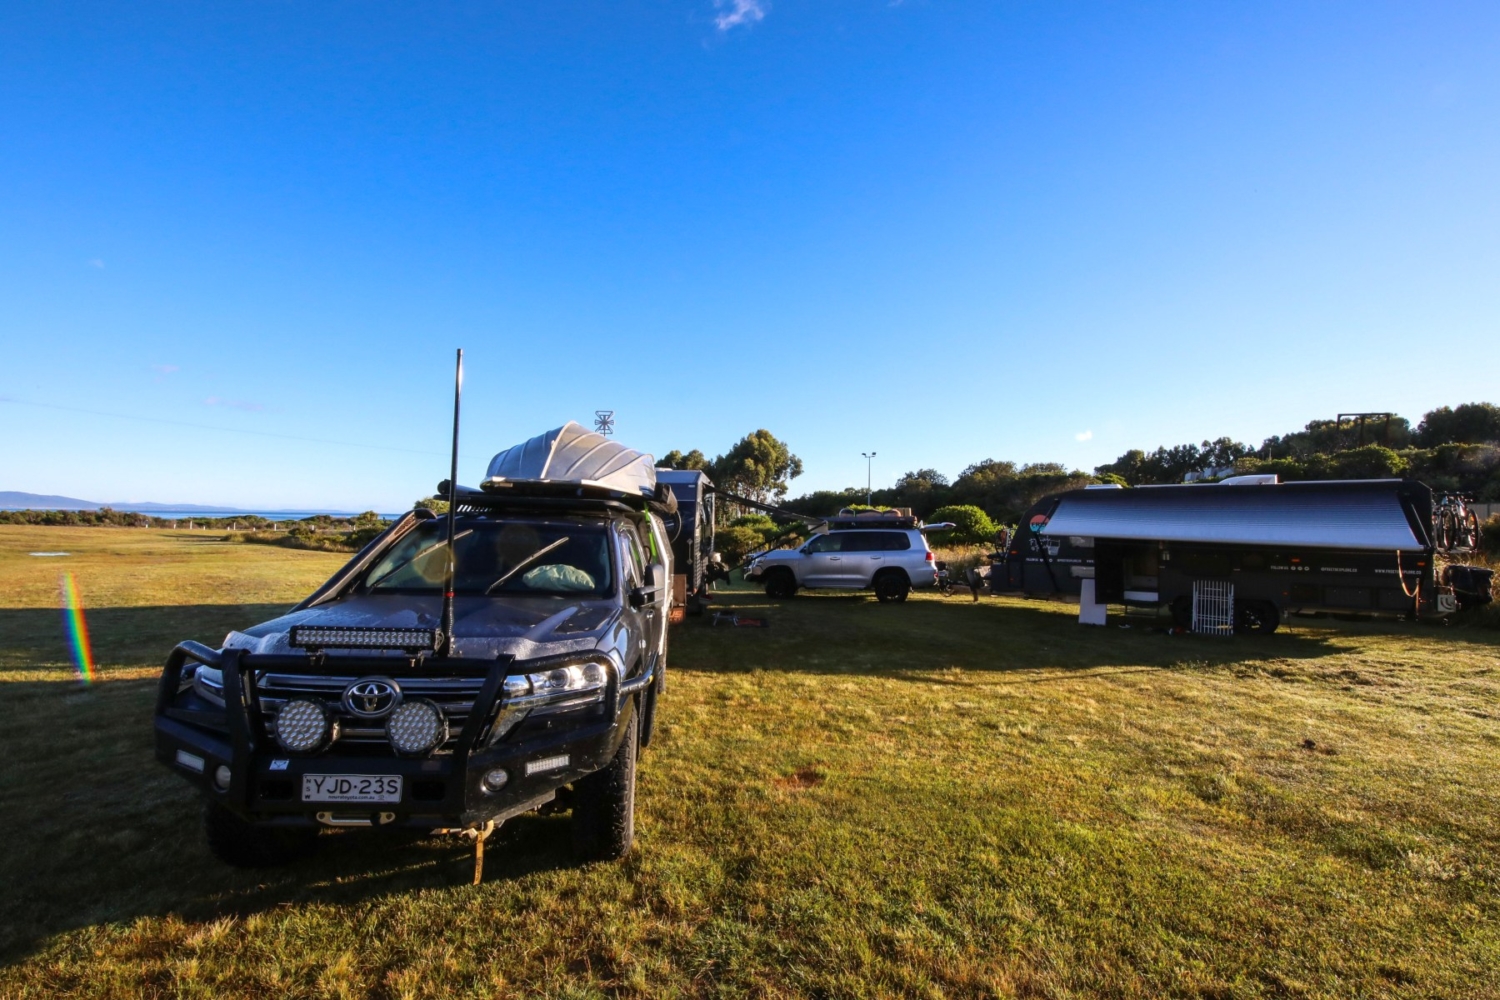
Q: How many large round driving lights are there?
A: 2